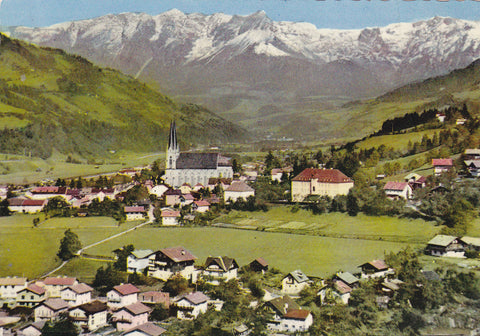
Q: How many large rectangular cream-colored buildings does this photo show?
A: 1